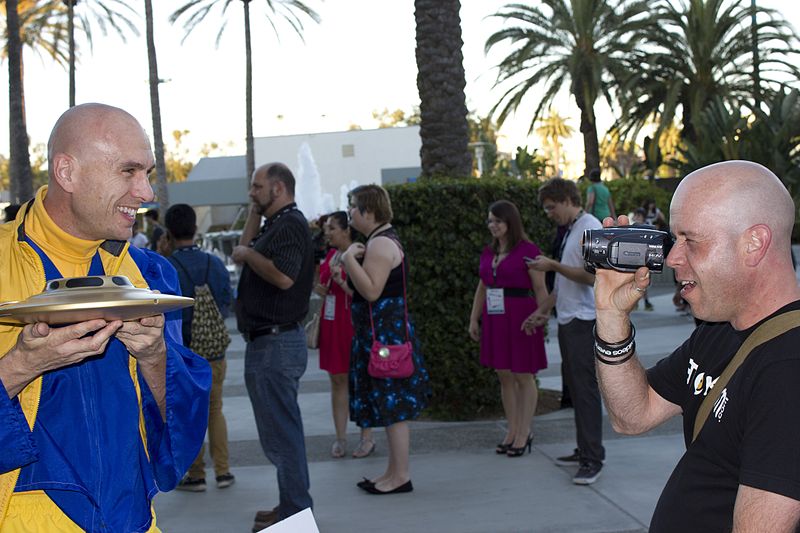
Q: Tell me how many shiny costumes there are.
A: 1